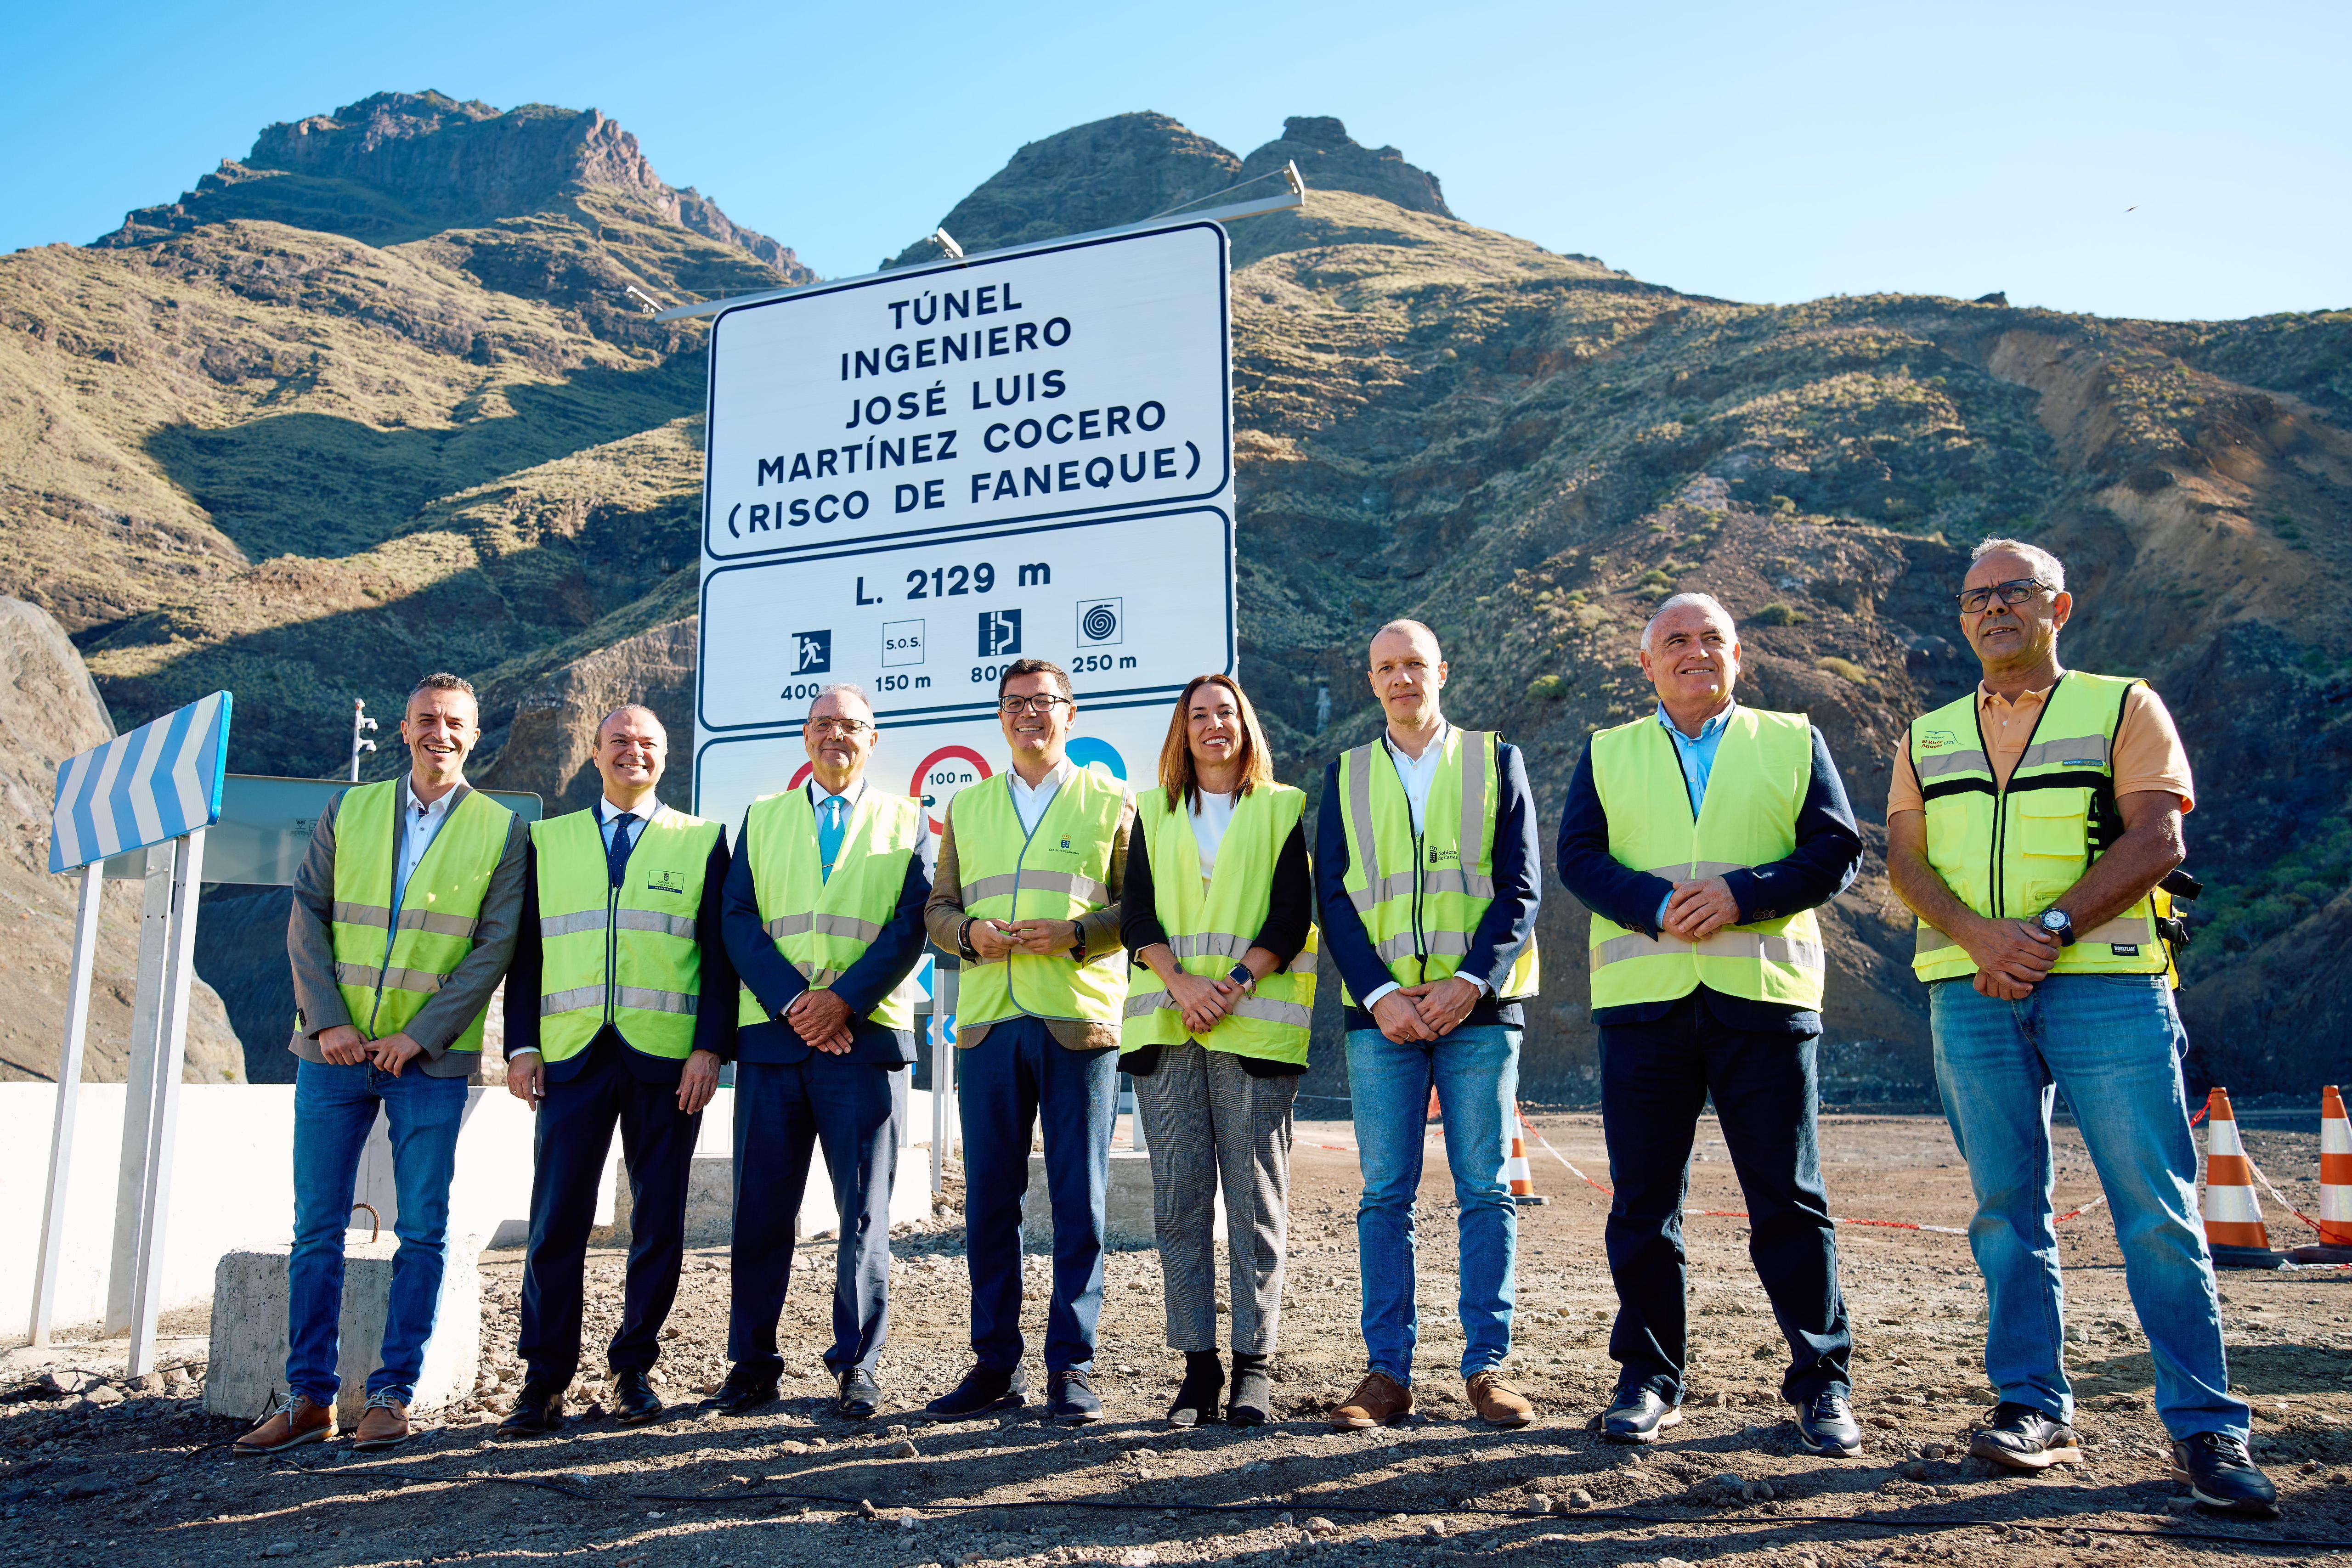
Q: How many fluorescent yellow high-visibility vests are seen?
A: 8